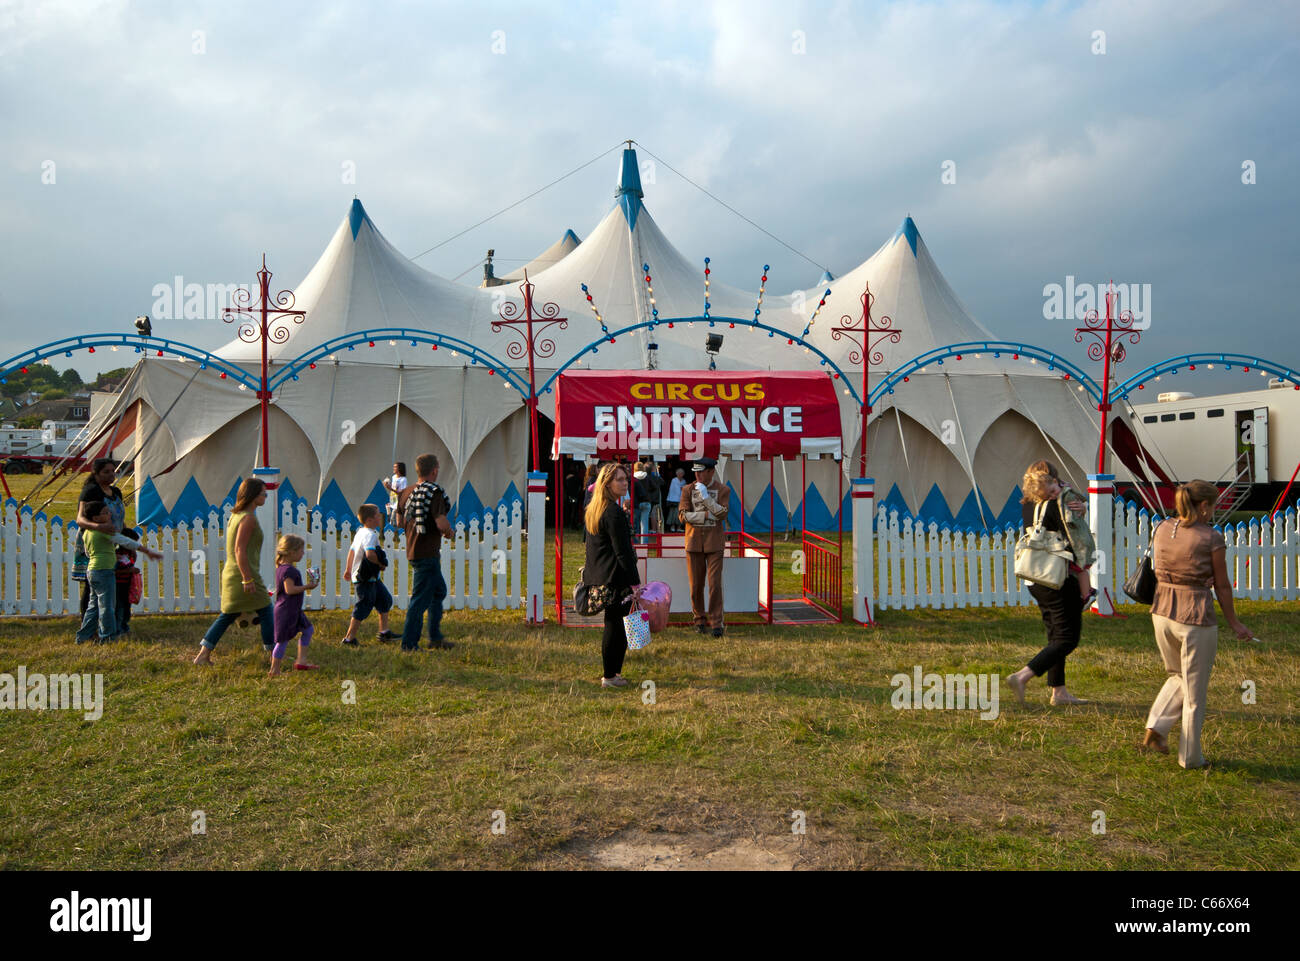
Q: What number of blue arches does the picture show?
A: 5